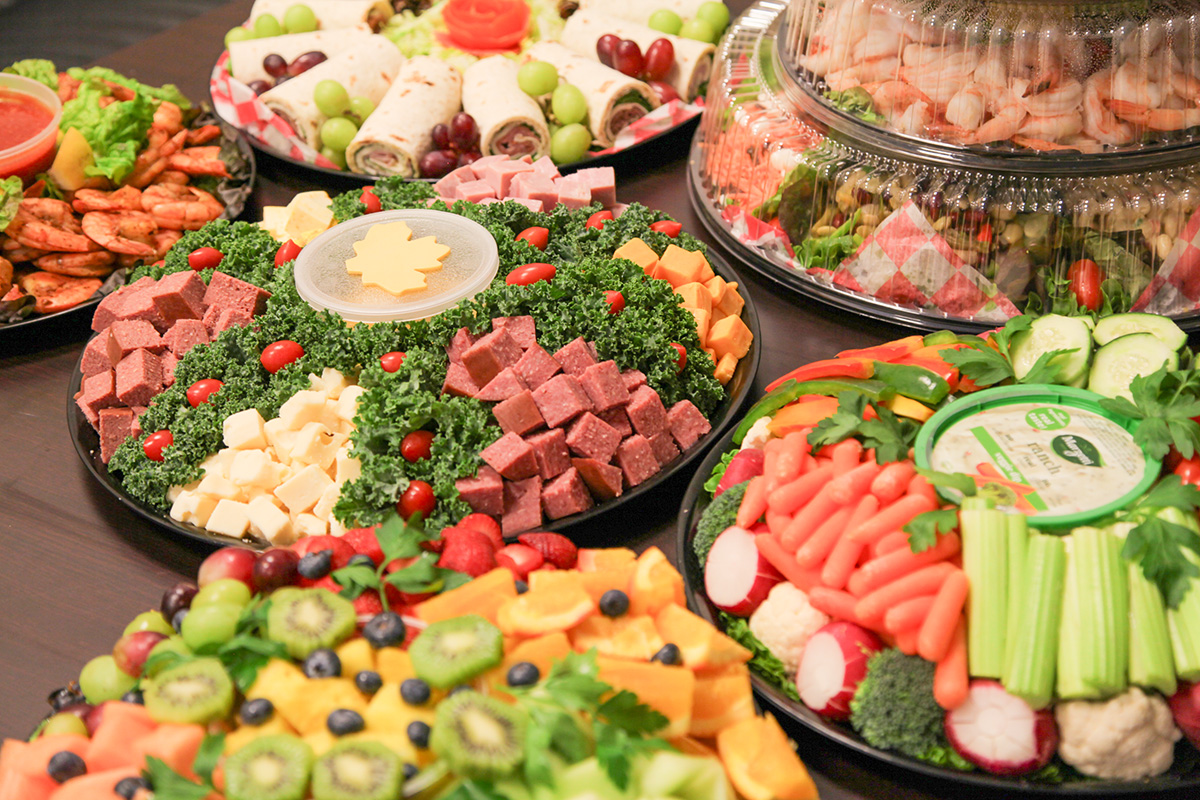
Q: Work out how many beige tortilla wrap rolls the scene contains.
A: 8